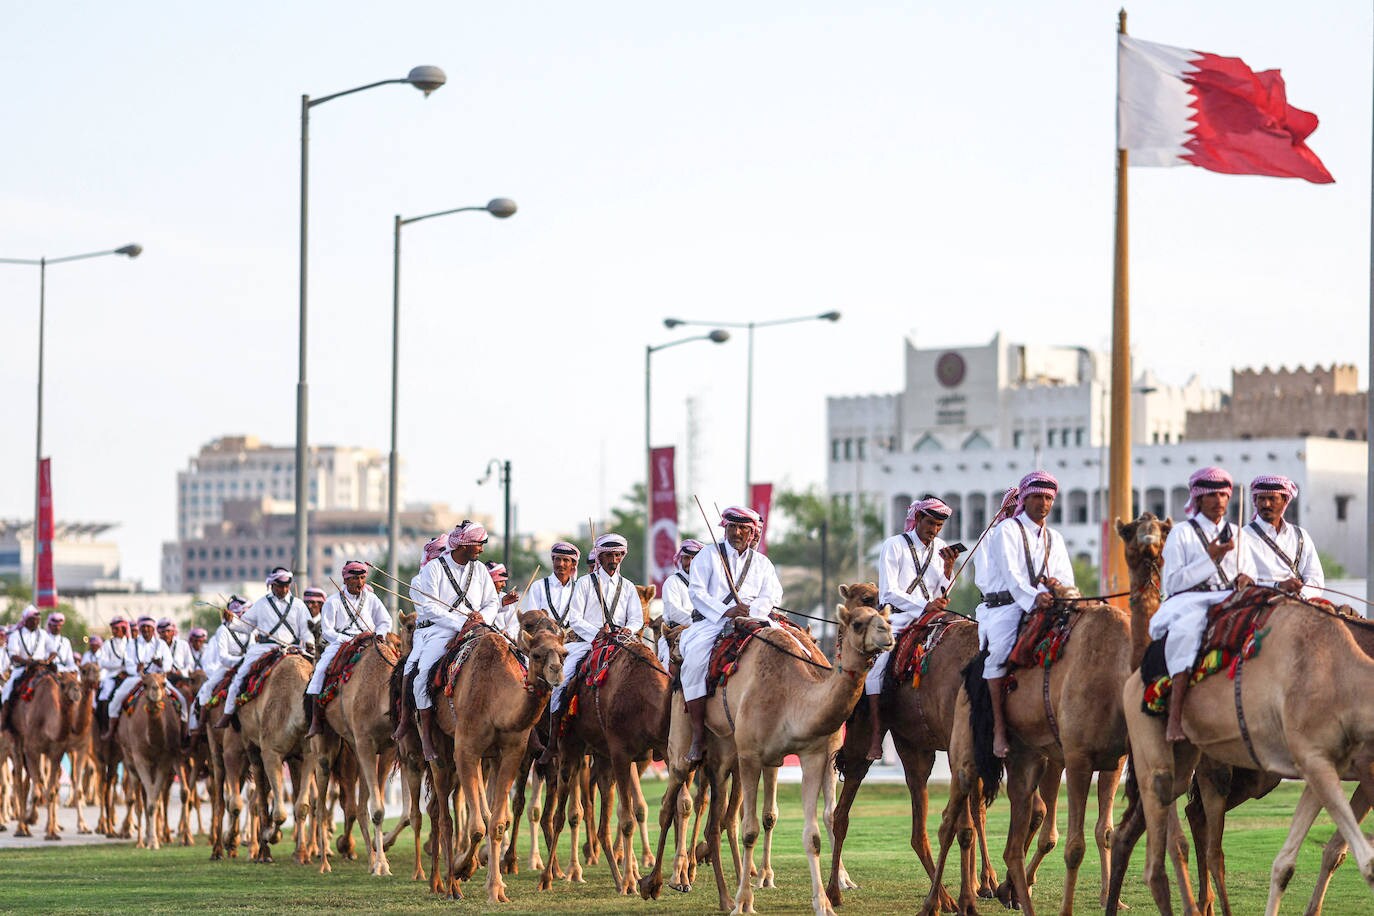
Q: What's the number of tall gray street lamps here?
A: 5